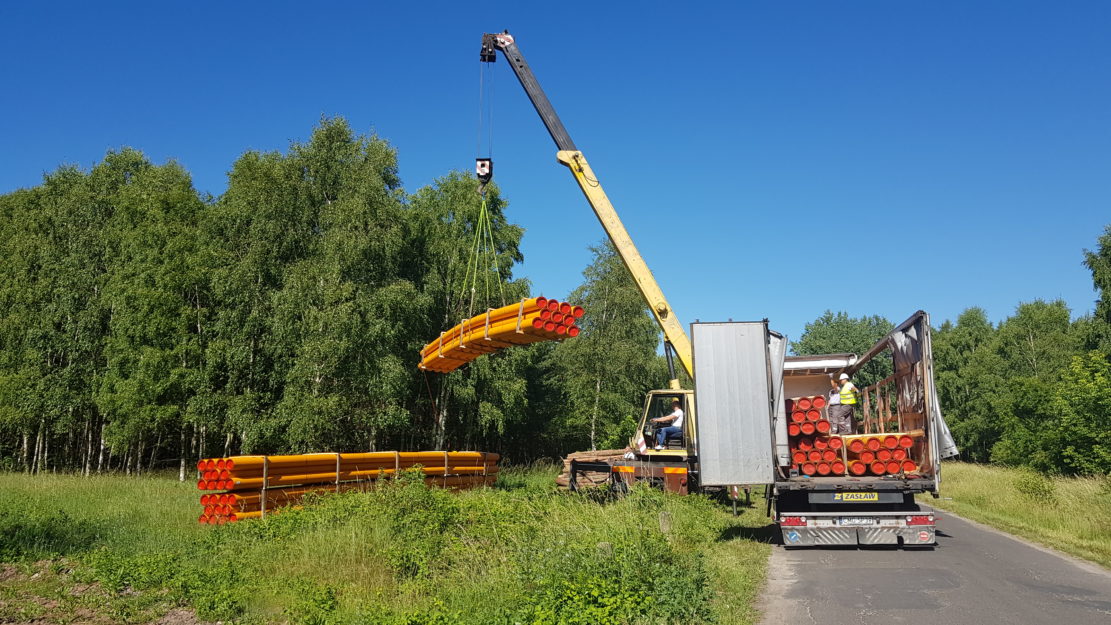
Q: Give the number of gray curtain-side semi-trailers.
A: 1